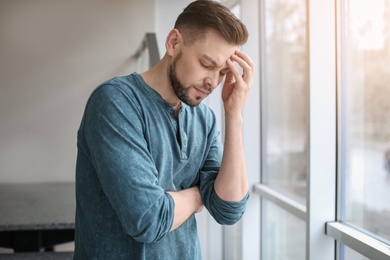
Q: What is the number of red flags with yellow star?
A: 0